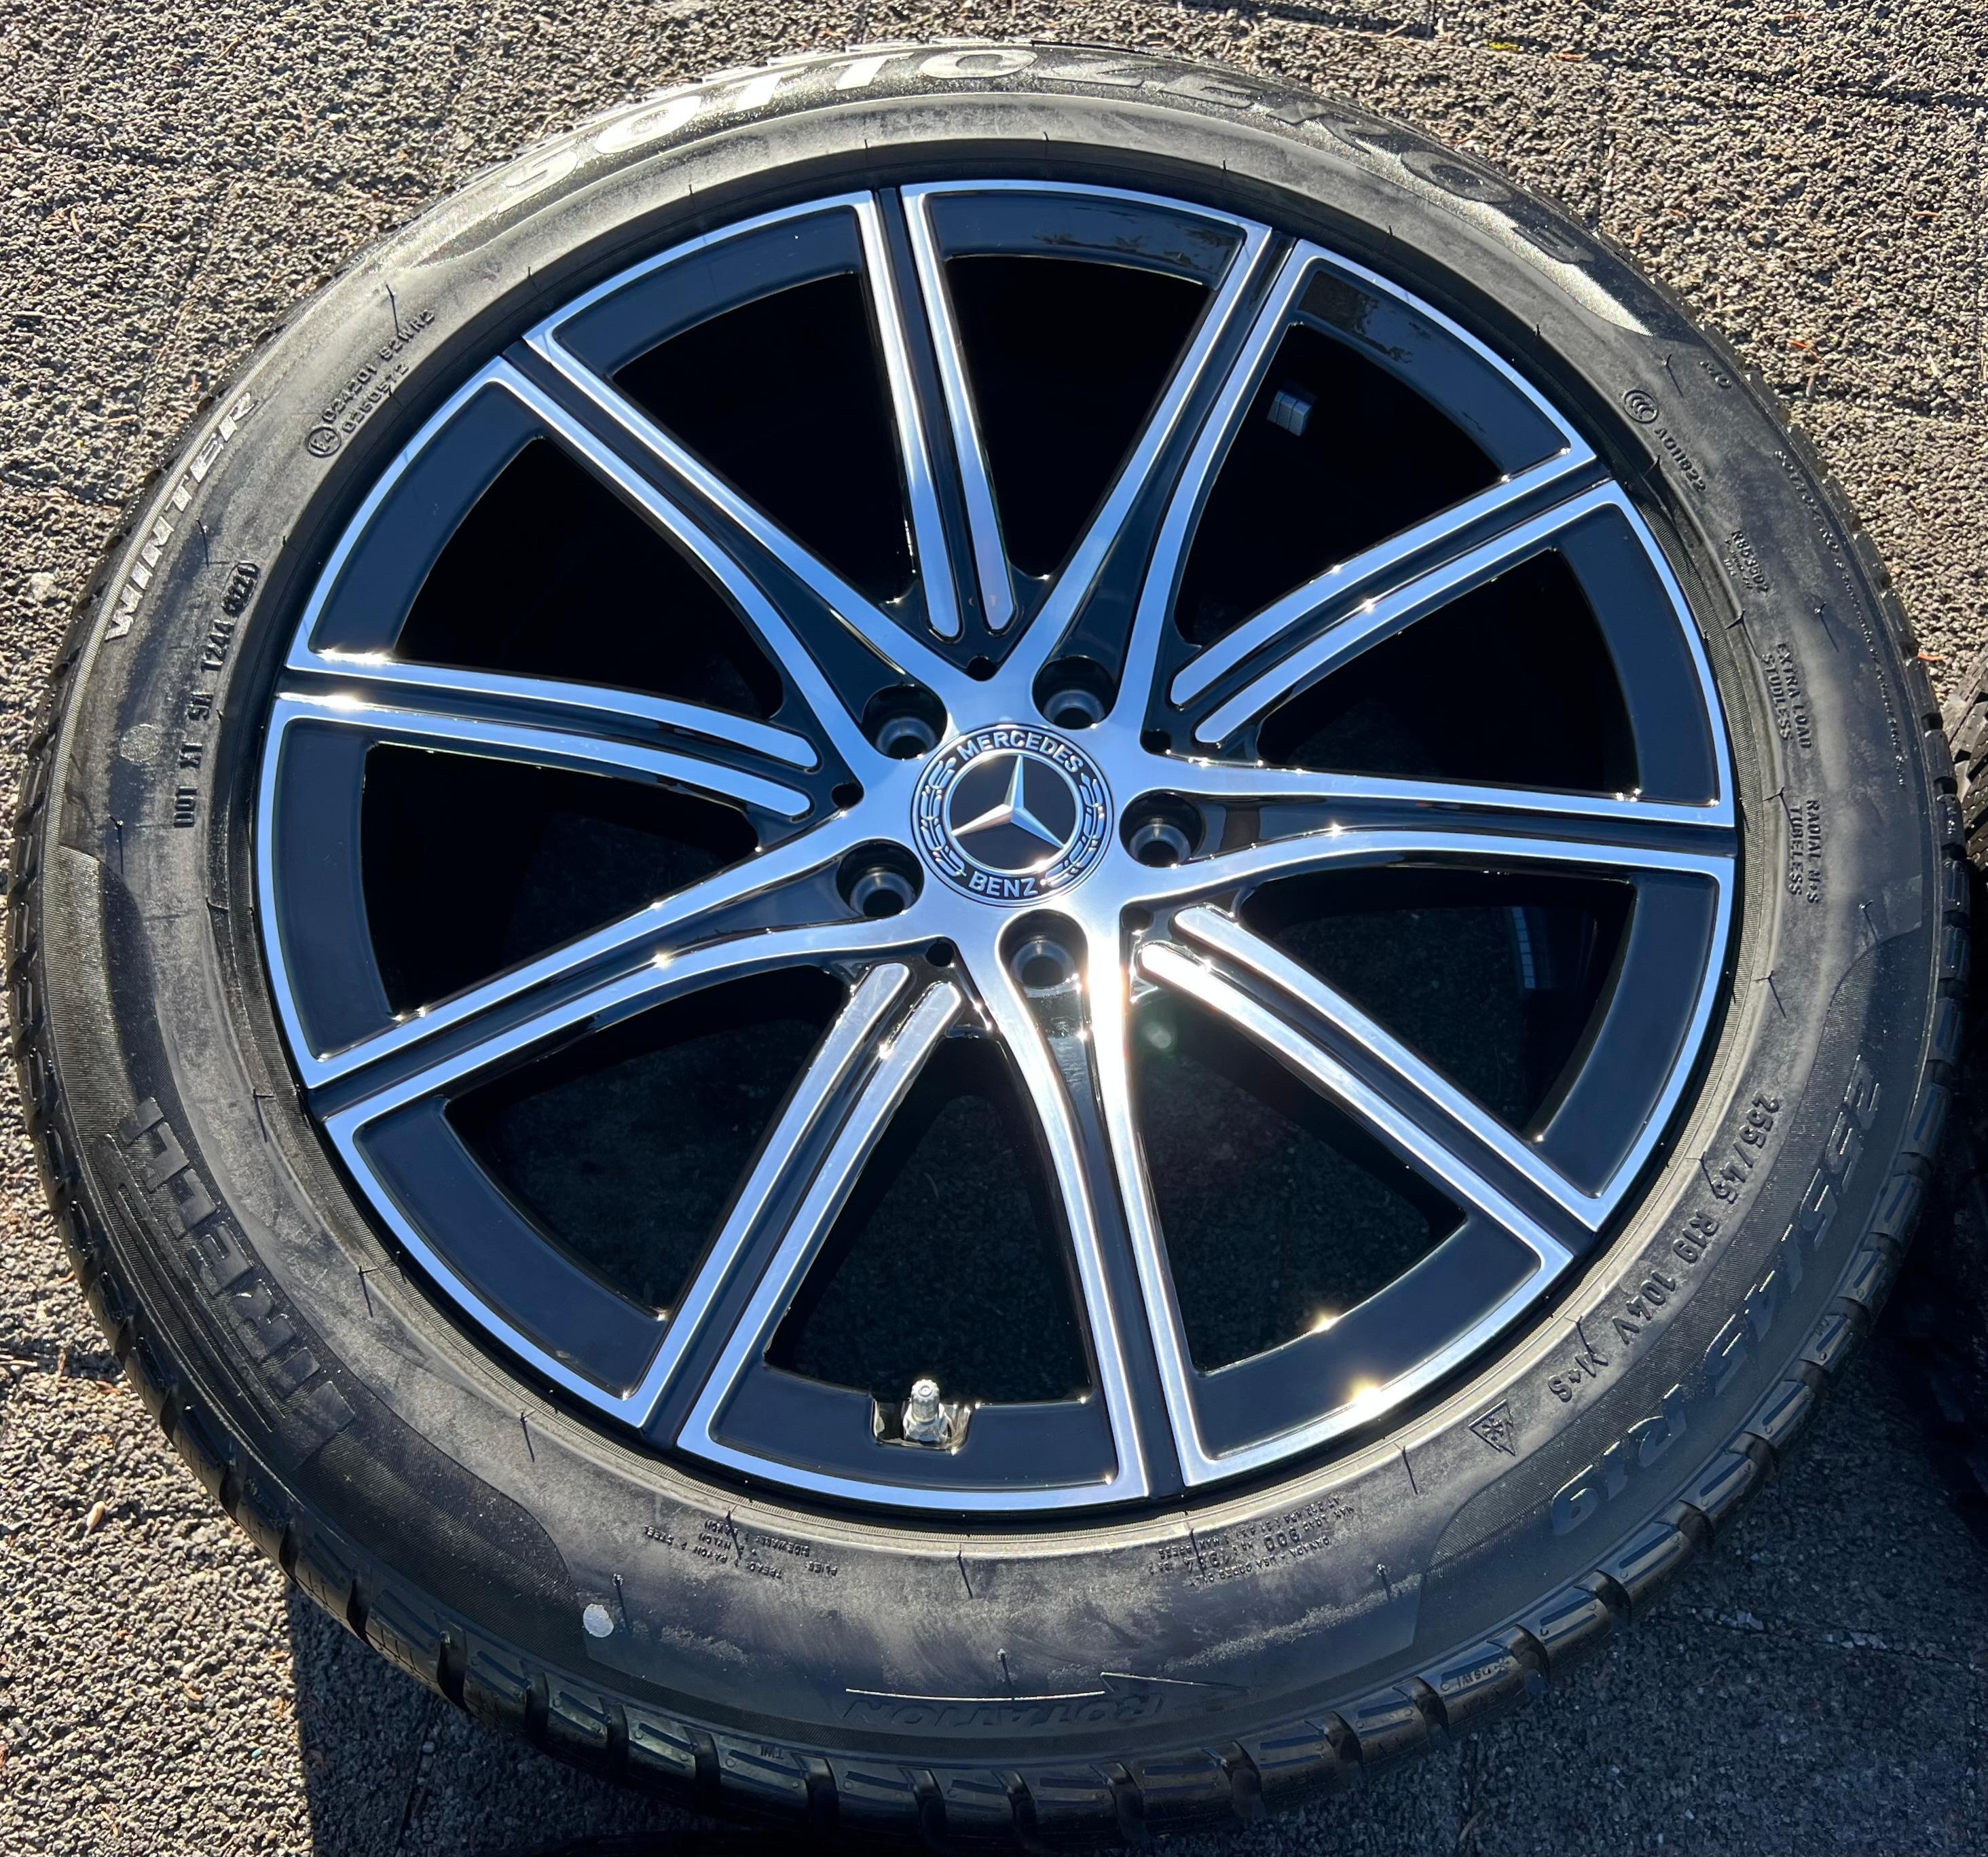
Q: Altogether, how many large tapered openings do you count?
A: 10